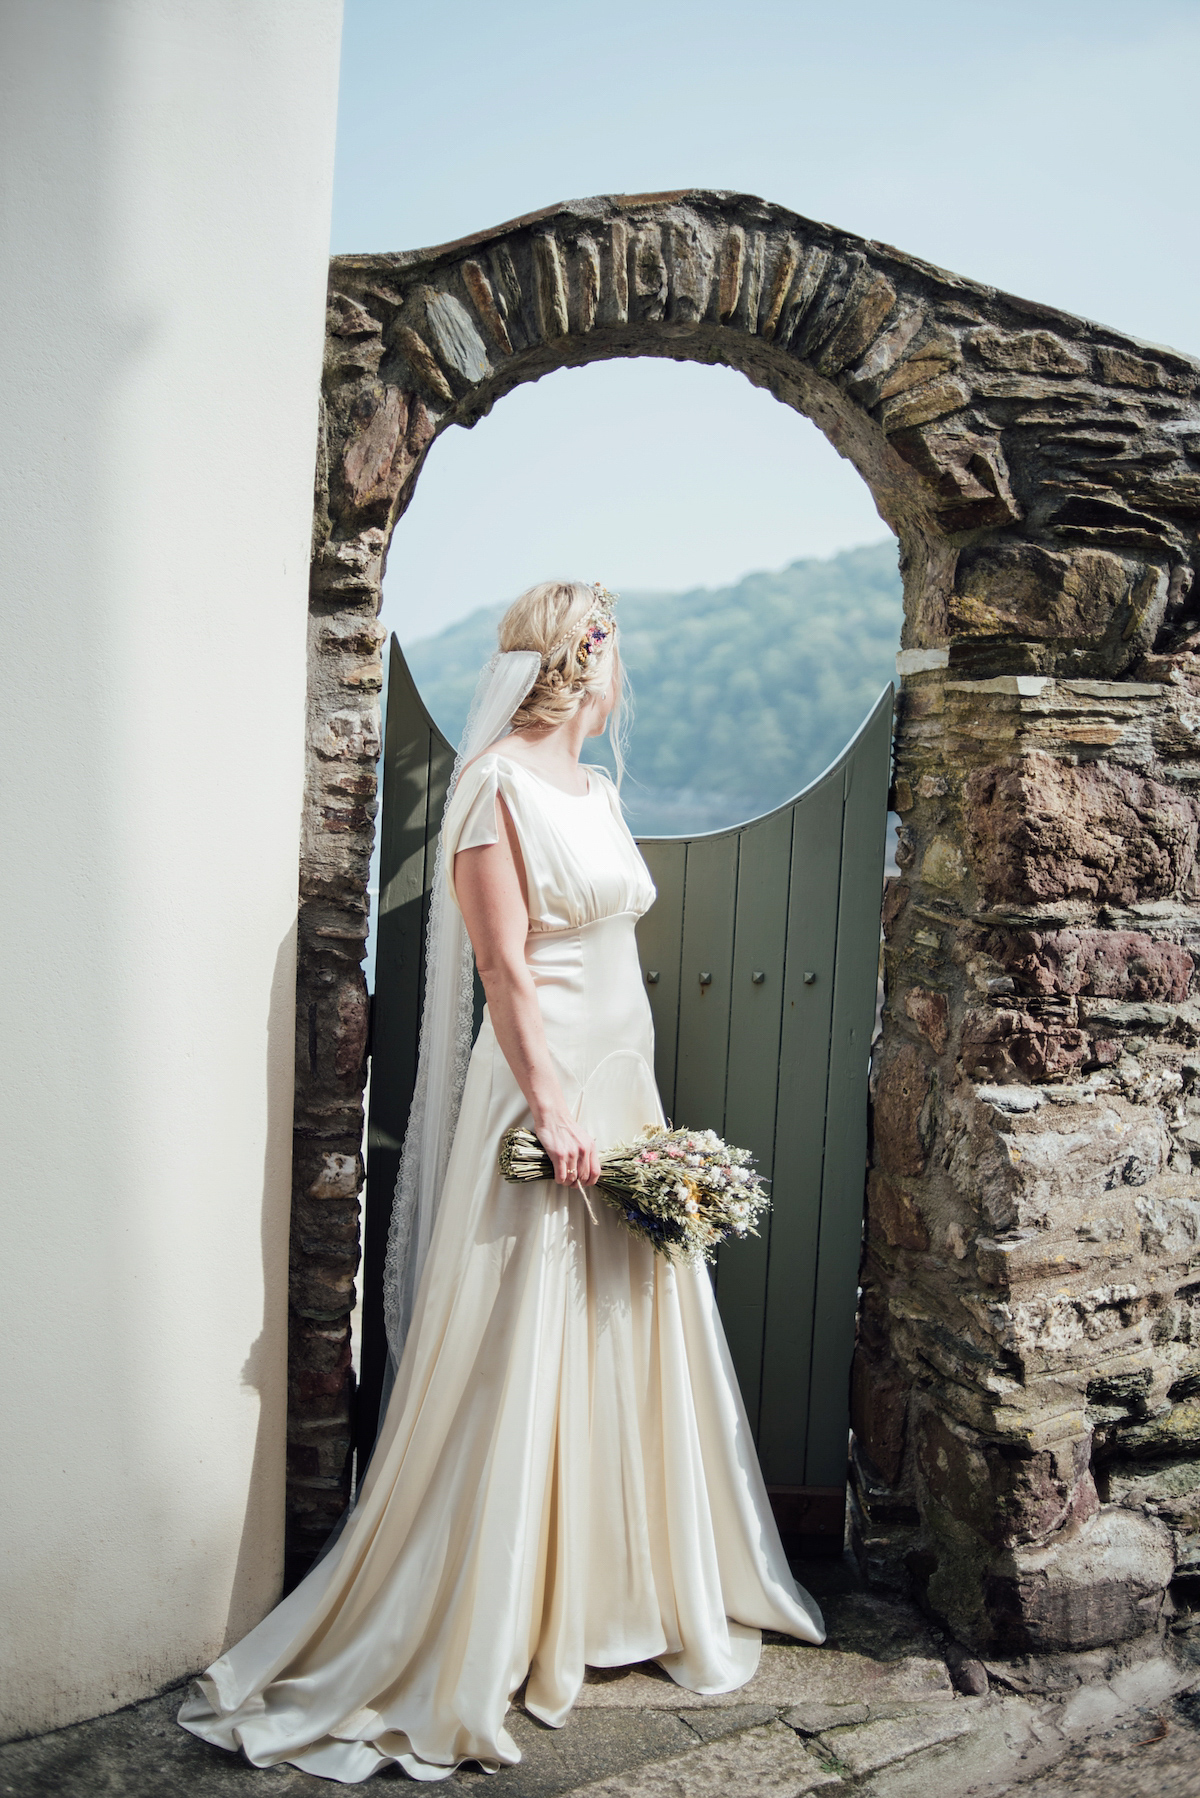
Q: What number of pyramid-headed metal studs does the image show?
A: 4